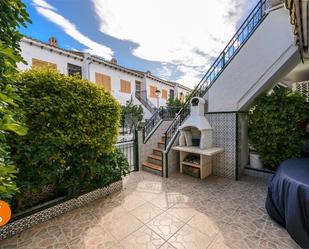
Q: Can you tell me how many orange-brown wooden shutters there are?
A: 5